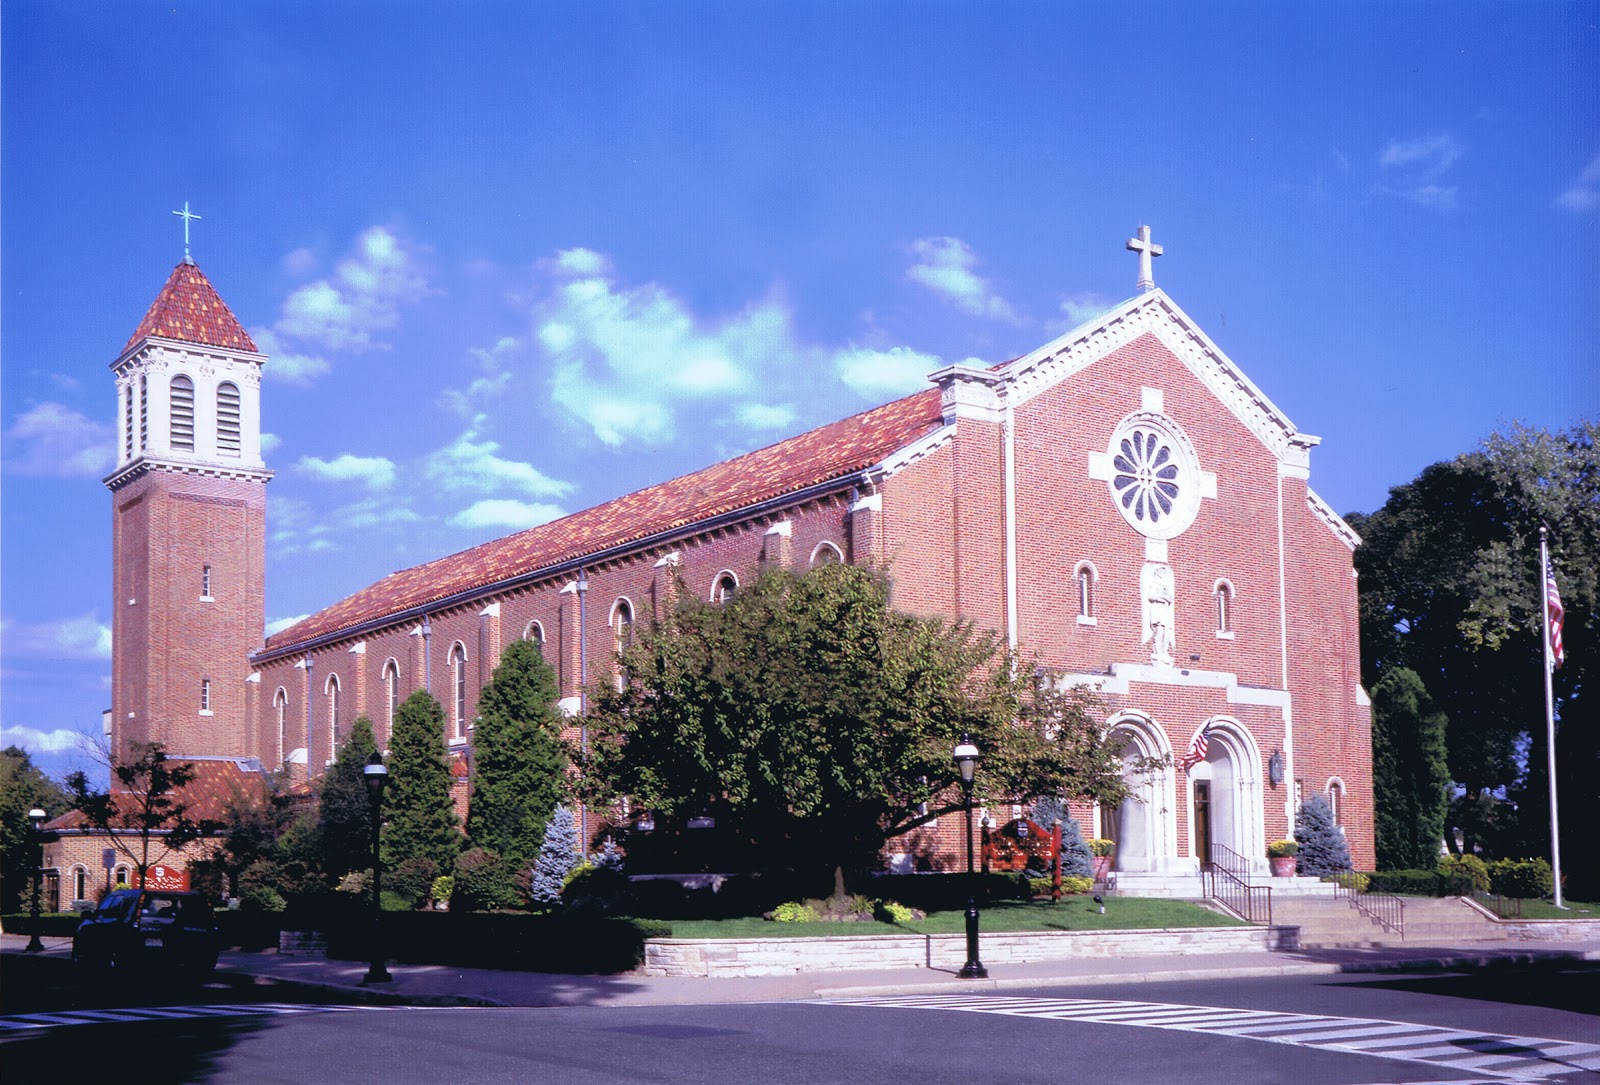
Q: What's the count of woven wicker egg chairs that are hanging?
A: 0